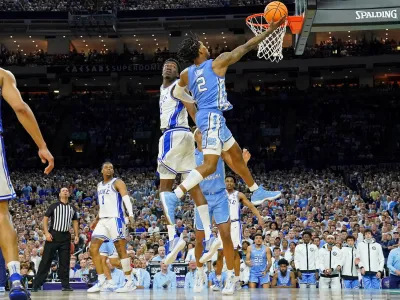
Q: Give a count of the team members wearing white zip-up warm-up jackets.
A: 4